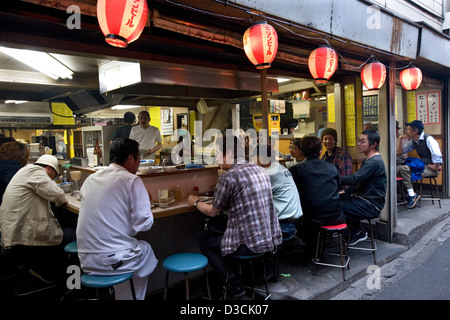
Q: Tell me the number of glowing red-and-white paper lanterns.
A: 5